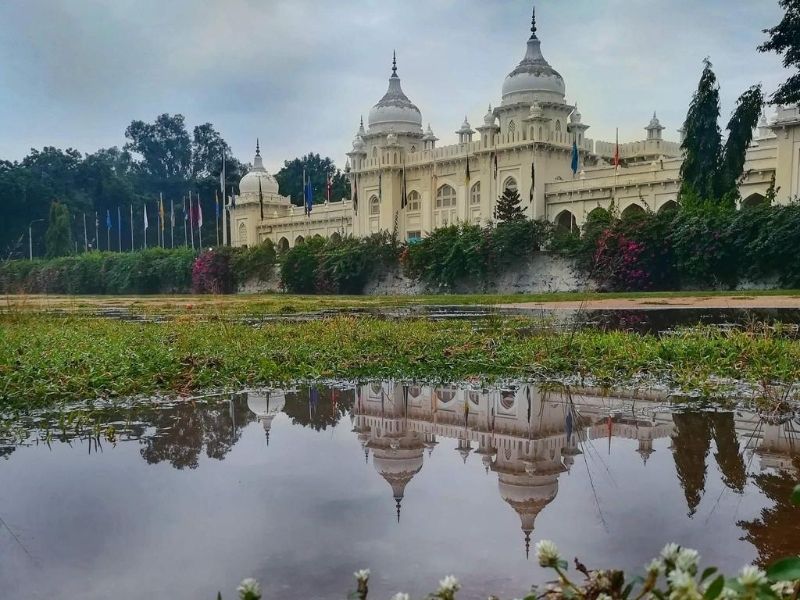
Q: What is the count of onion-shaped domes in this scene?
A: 3